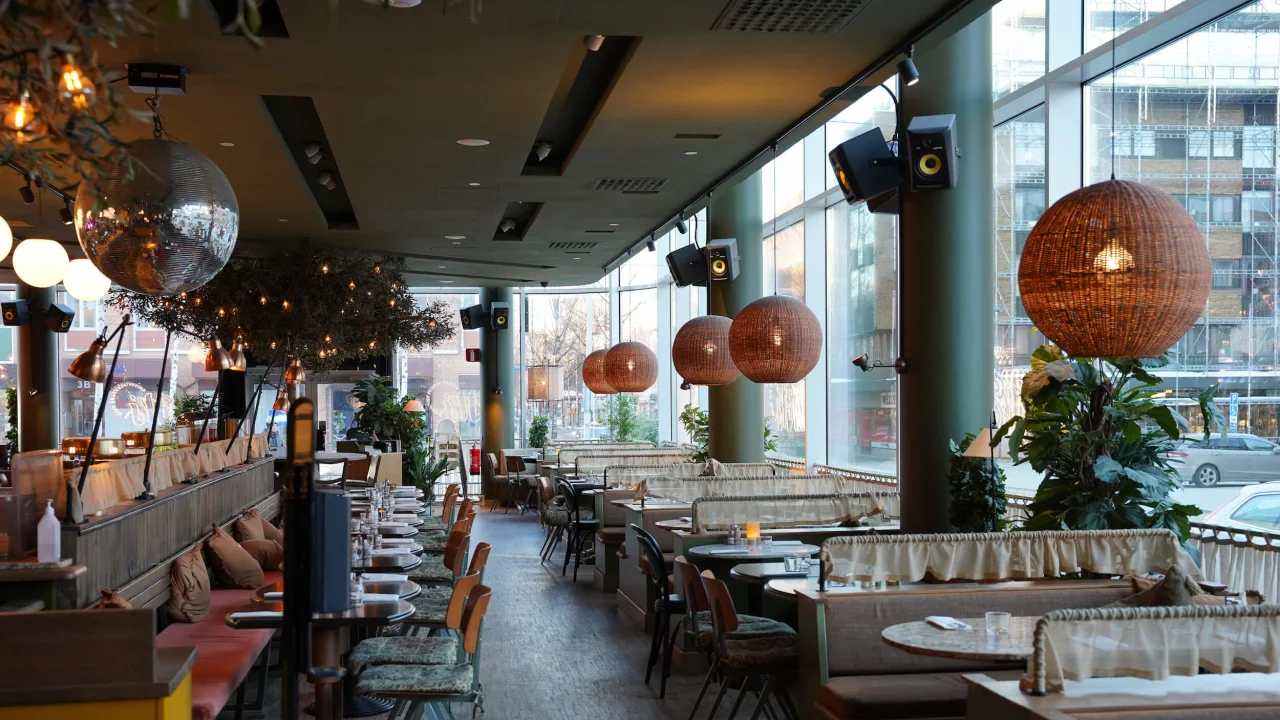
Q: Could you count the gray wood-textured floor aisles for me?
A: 1